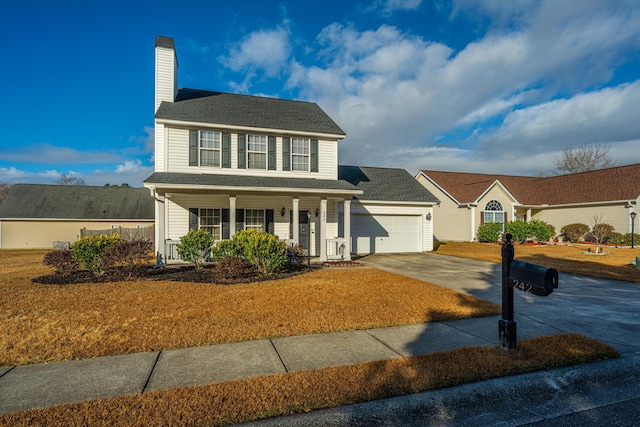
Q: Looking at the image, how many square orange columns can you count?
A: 0